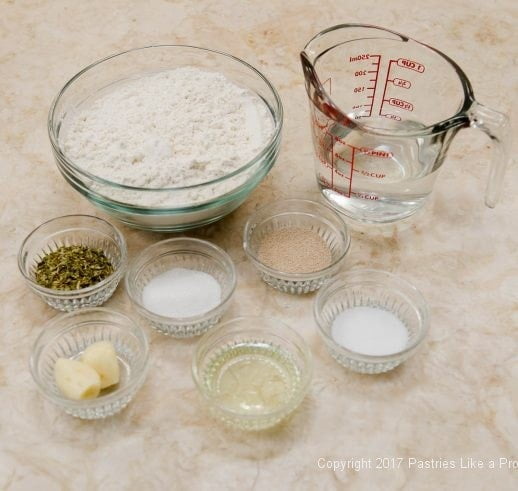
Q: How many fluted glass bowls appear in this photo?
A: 6